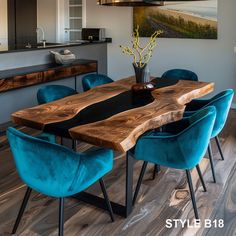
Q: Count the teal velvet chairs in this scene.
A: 6